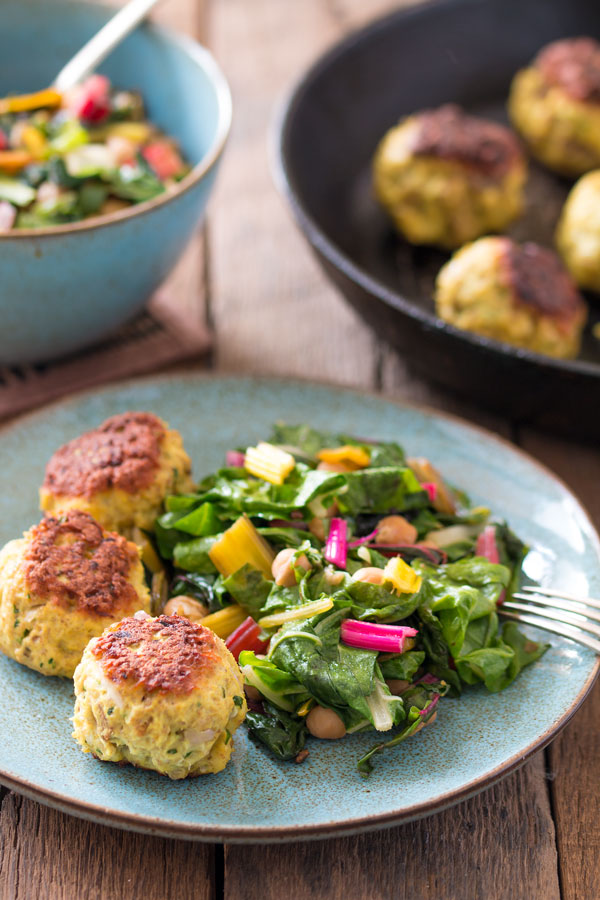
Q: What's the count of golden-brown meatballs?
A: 7